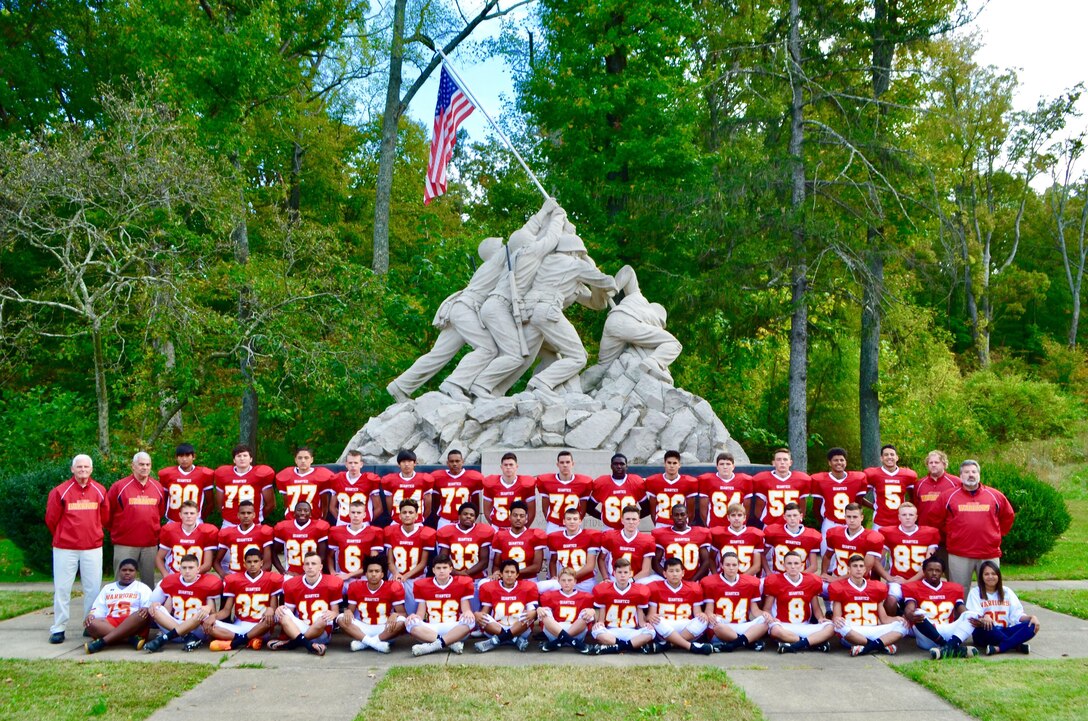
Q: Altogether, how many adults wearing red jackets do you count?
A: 4